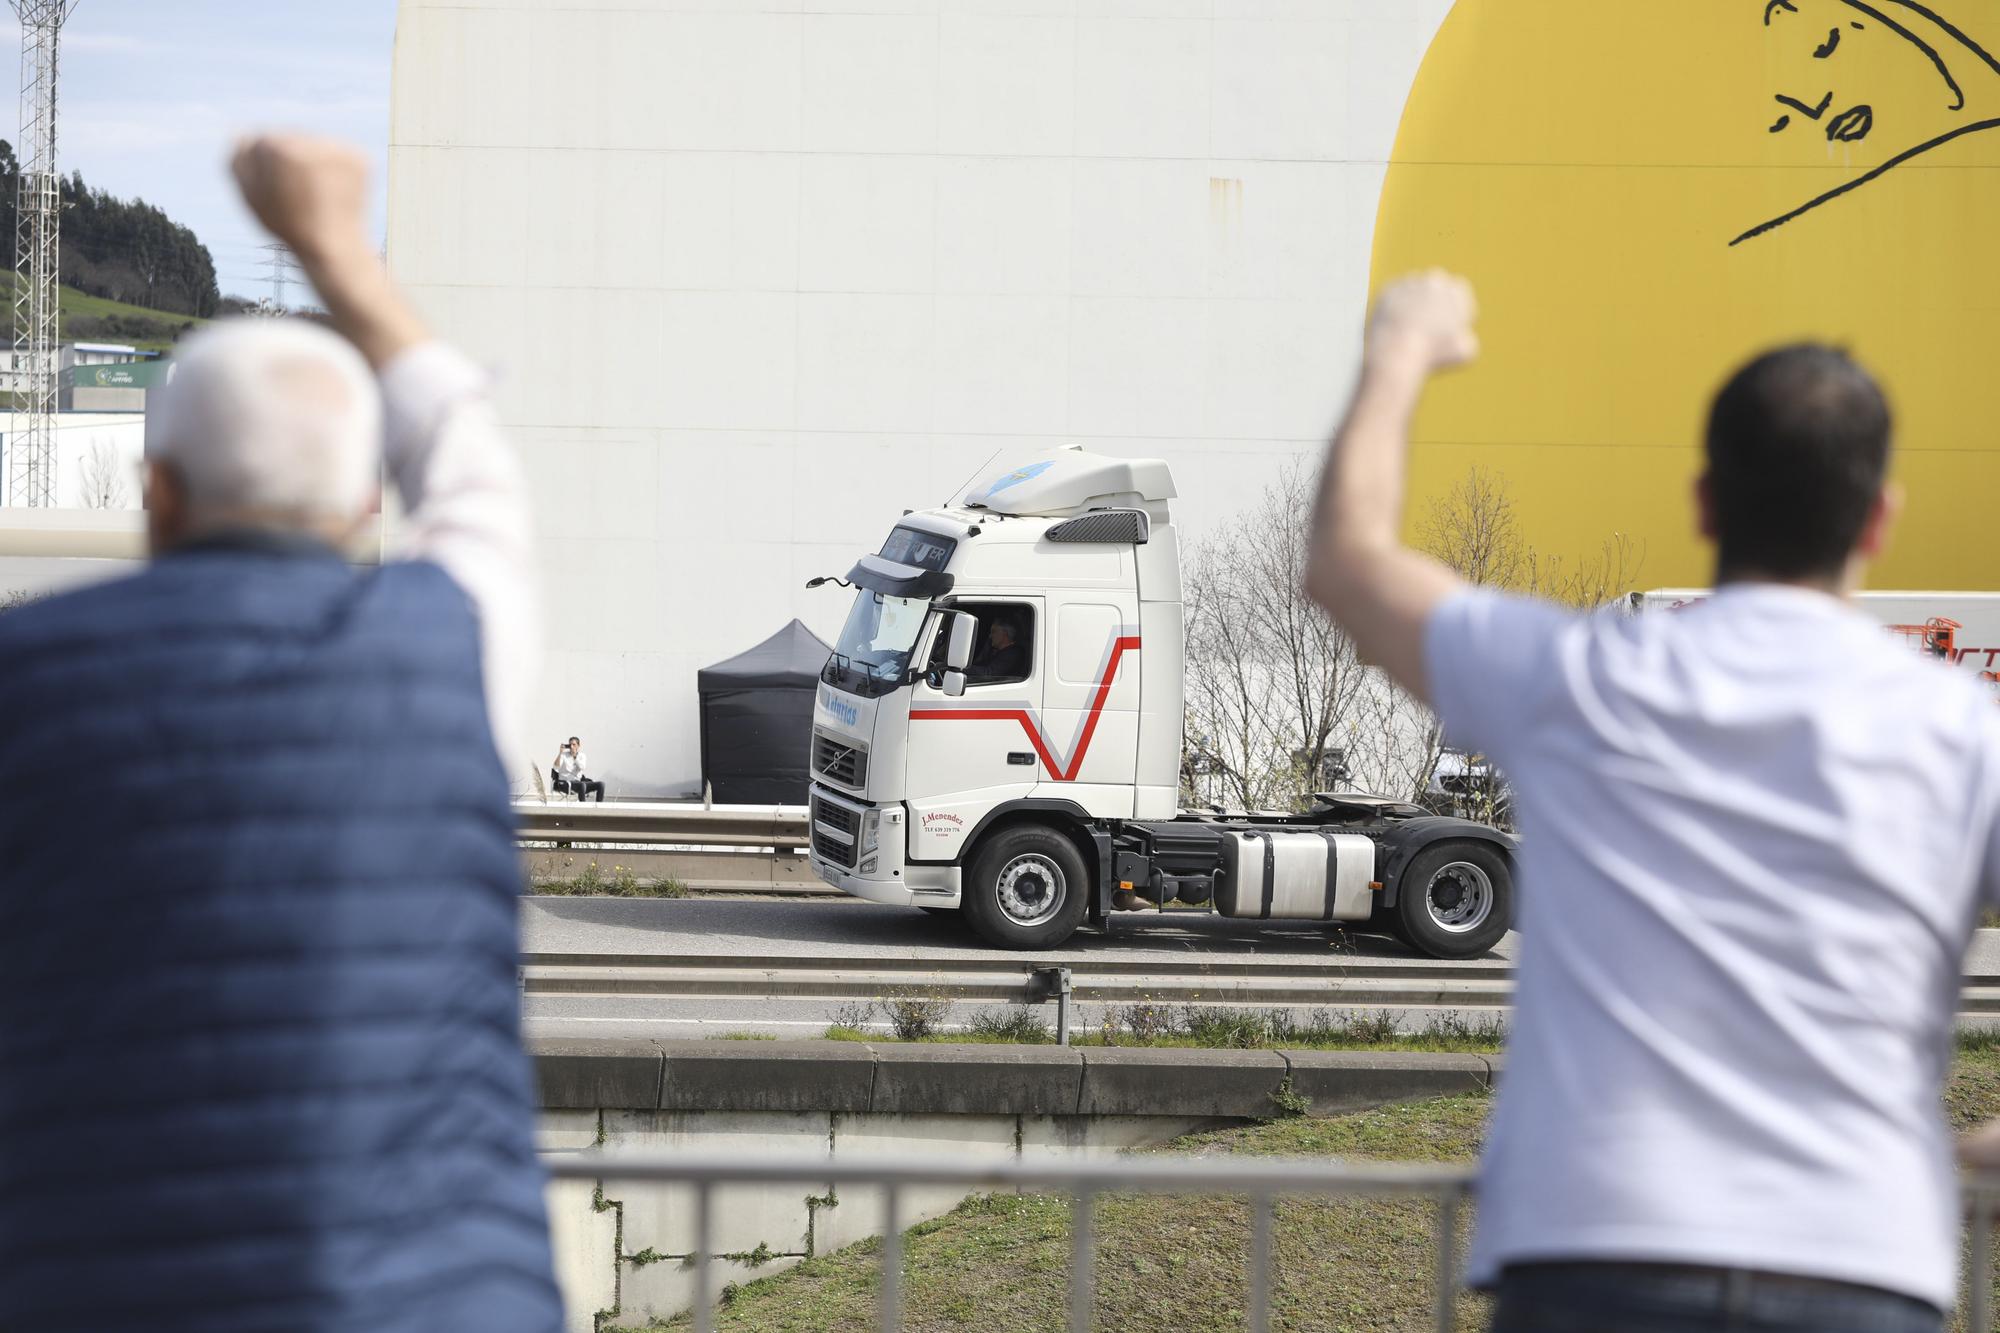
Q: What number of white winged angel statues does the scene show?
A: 0